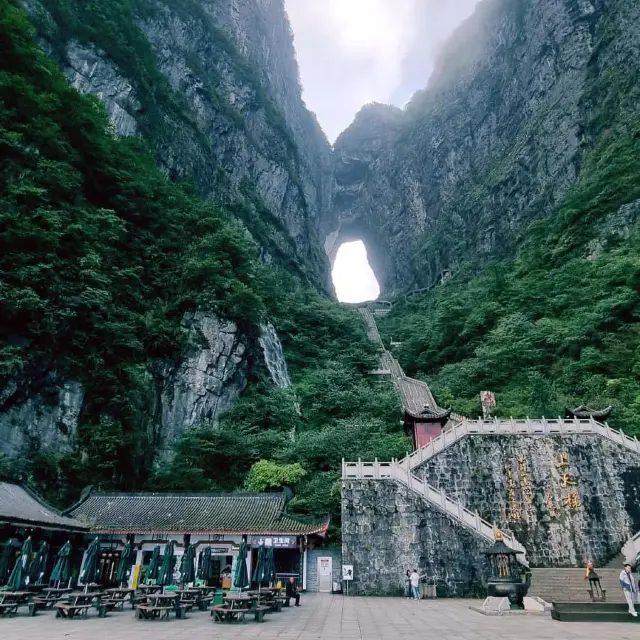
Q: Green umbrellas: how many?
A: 13